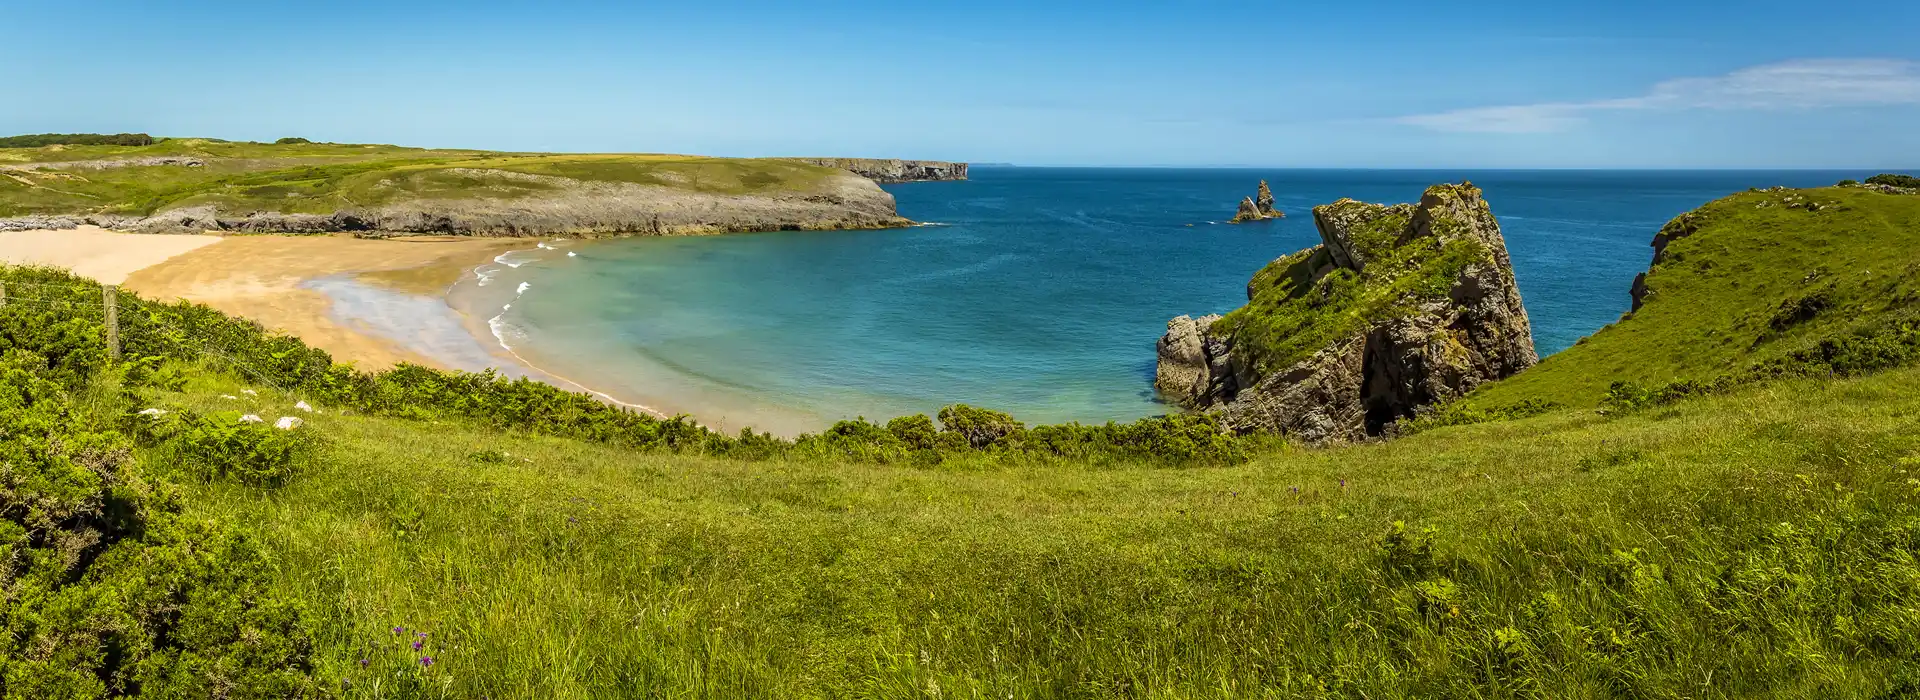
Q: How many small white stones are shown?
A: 6